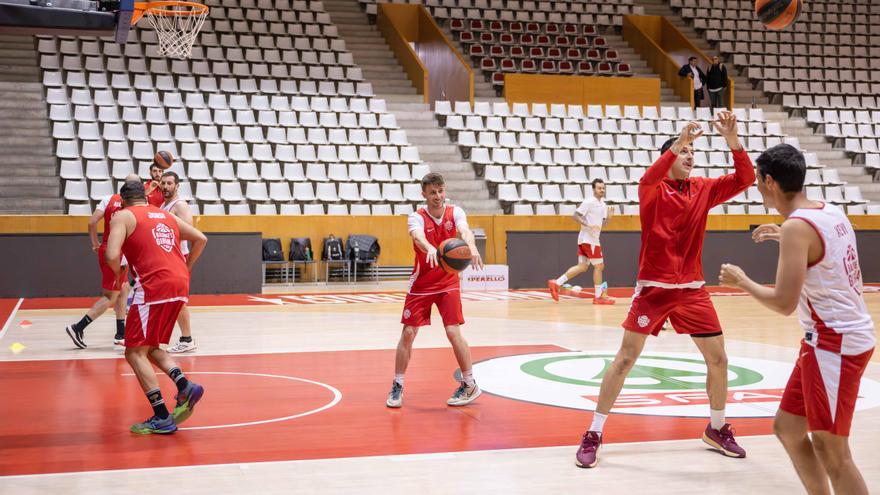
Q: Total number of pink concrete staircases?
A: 0